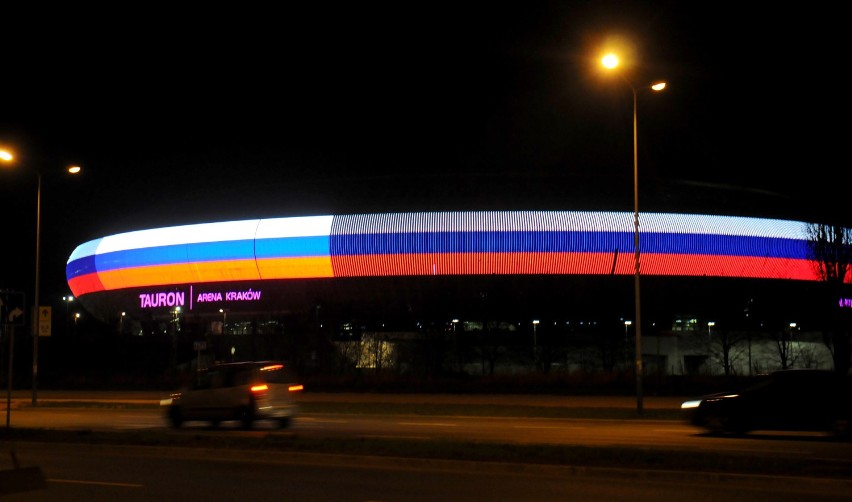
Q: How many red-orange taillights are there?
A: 3